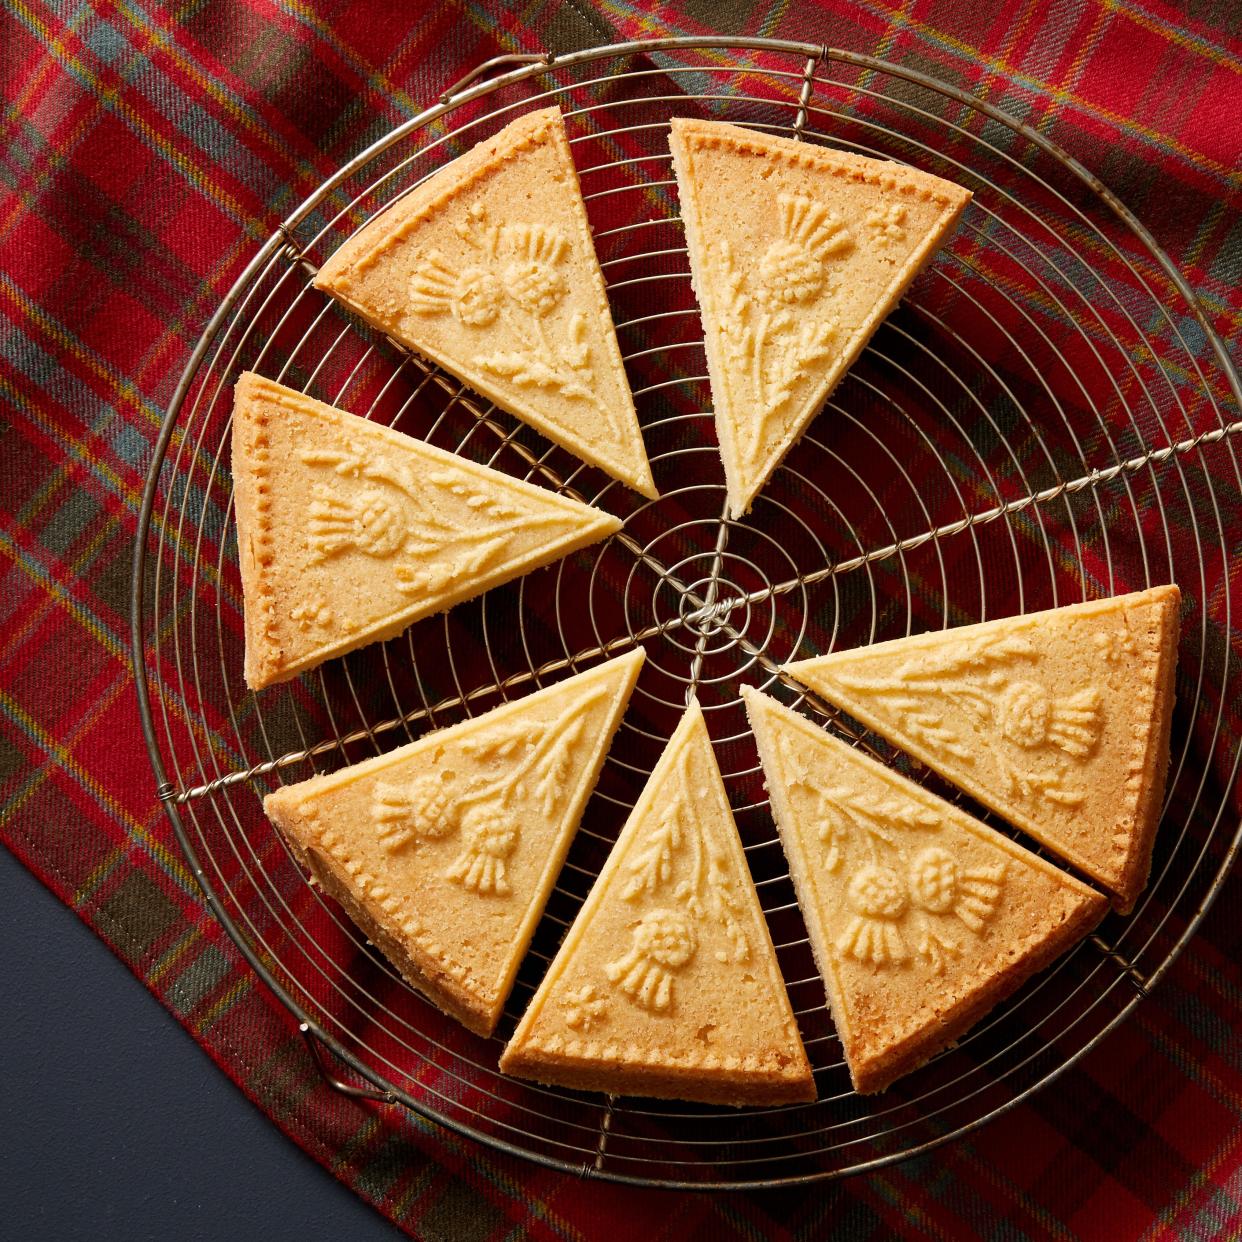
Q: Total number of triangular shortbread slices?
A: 7